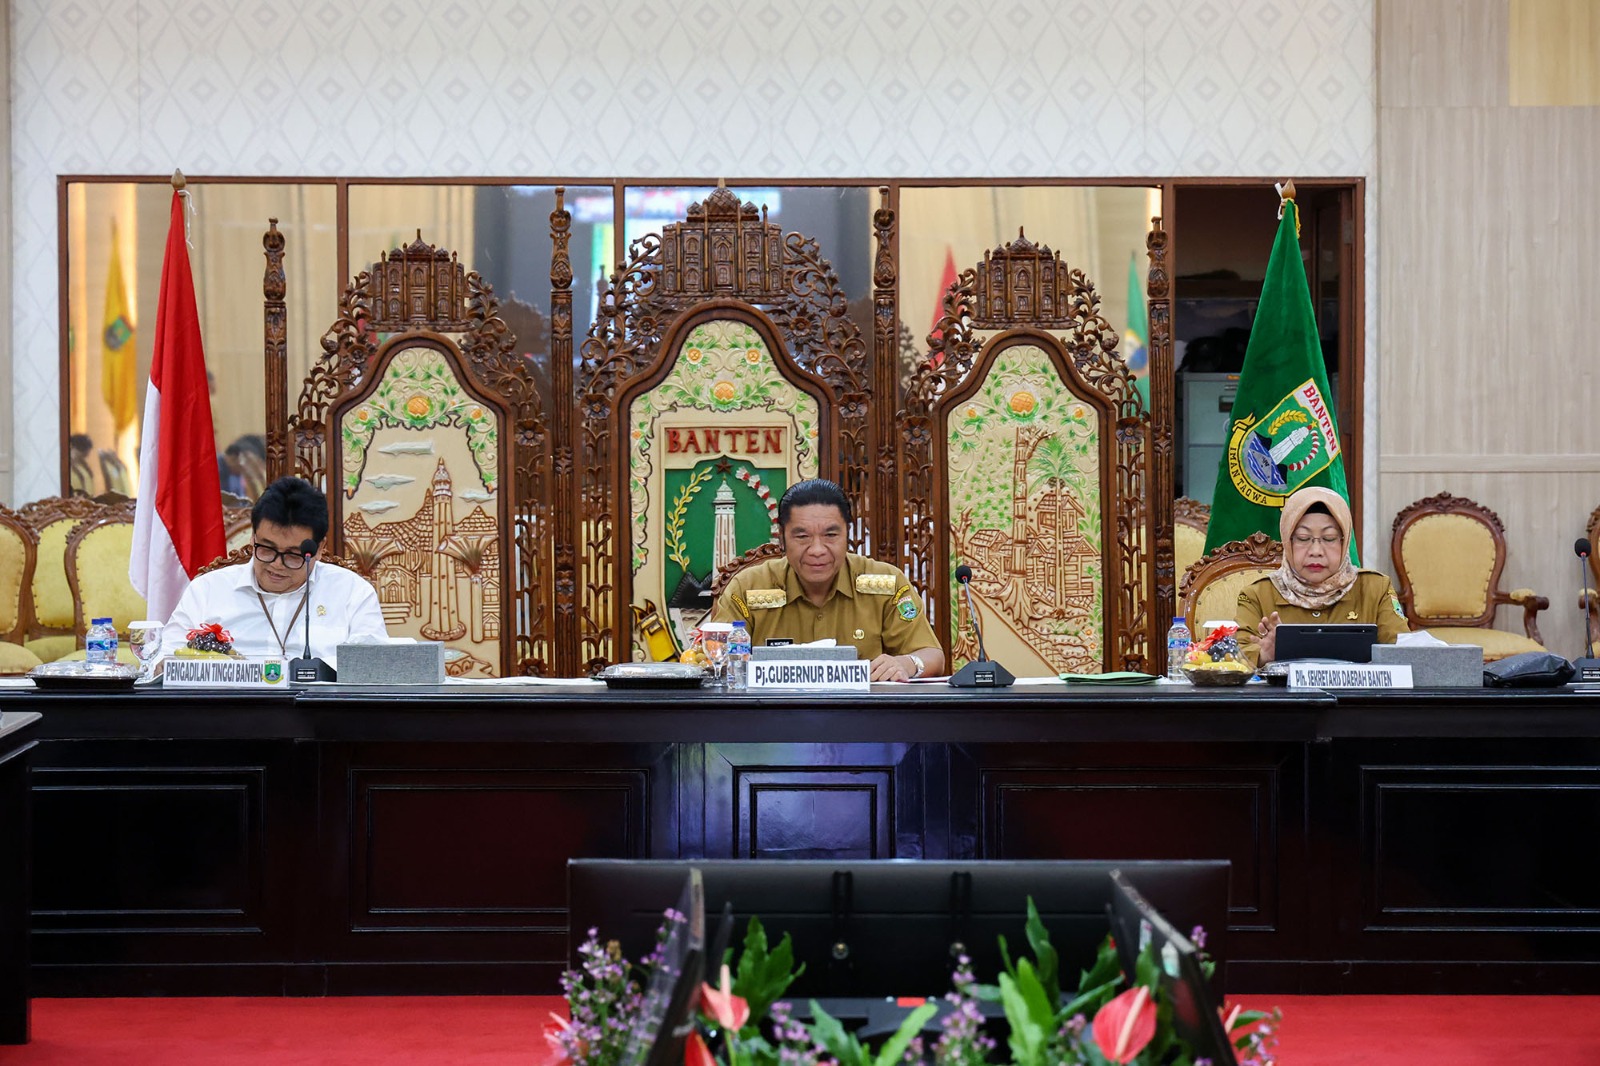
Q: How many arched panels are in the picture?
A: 3